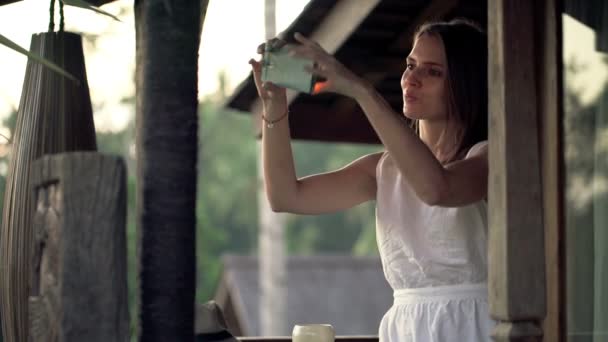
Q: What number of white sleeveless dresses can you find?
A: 1